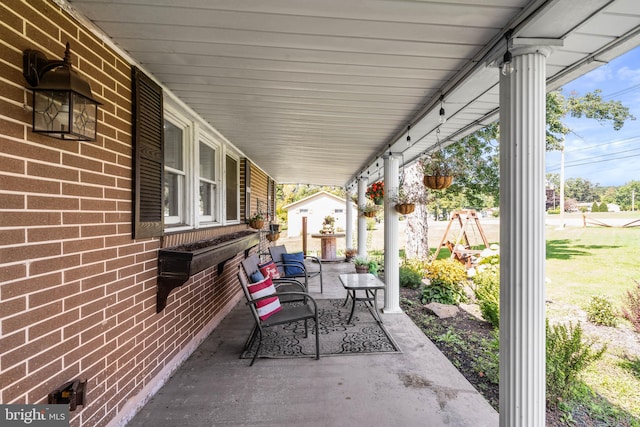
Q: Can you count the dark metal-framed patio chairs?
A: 3